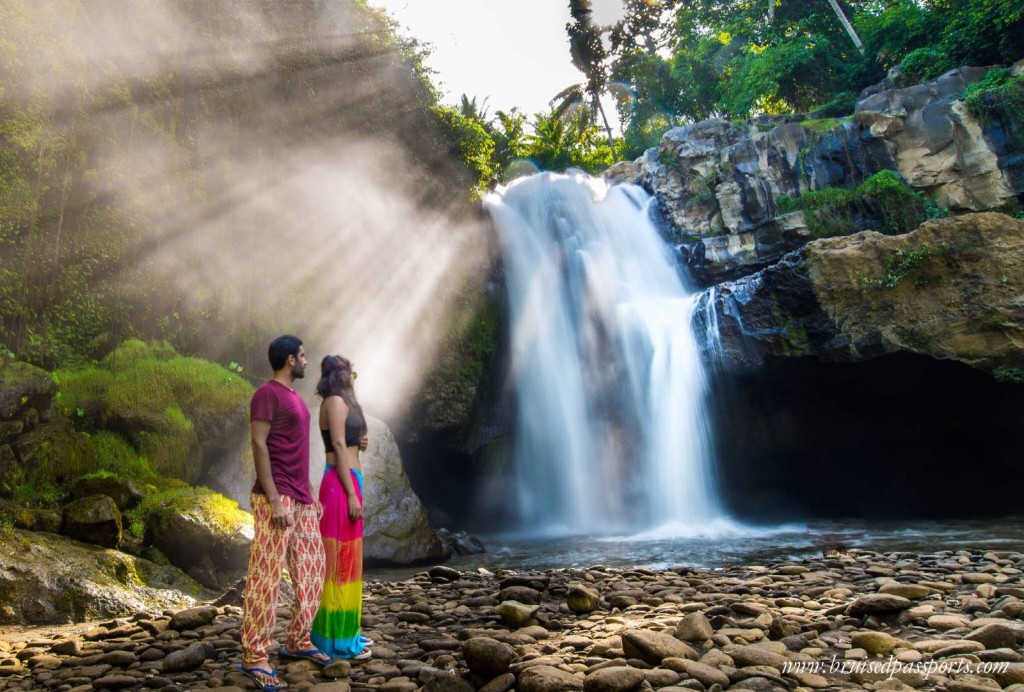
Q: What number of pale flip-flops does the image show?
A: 2